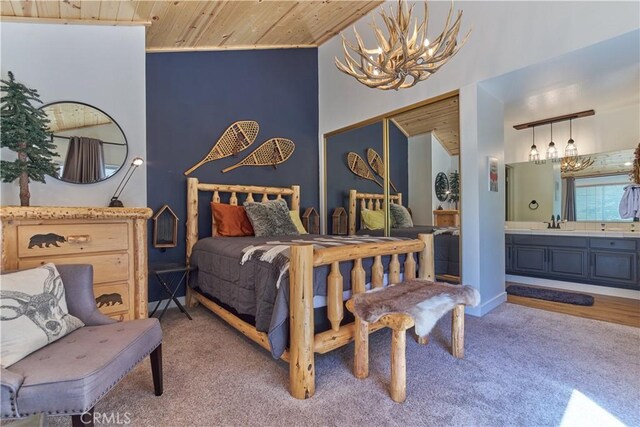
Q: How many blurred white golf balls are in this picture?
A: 0